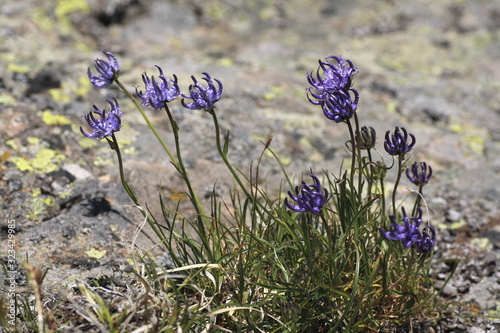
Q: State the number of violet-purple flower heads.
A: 11